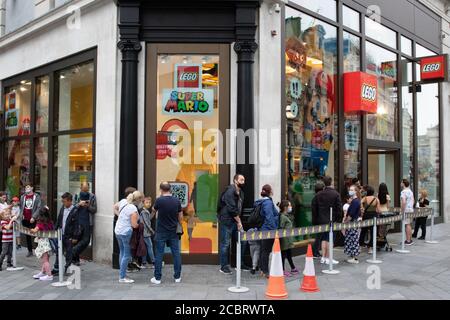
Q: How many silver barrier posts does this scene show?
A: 7